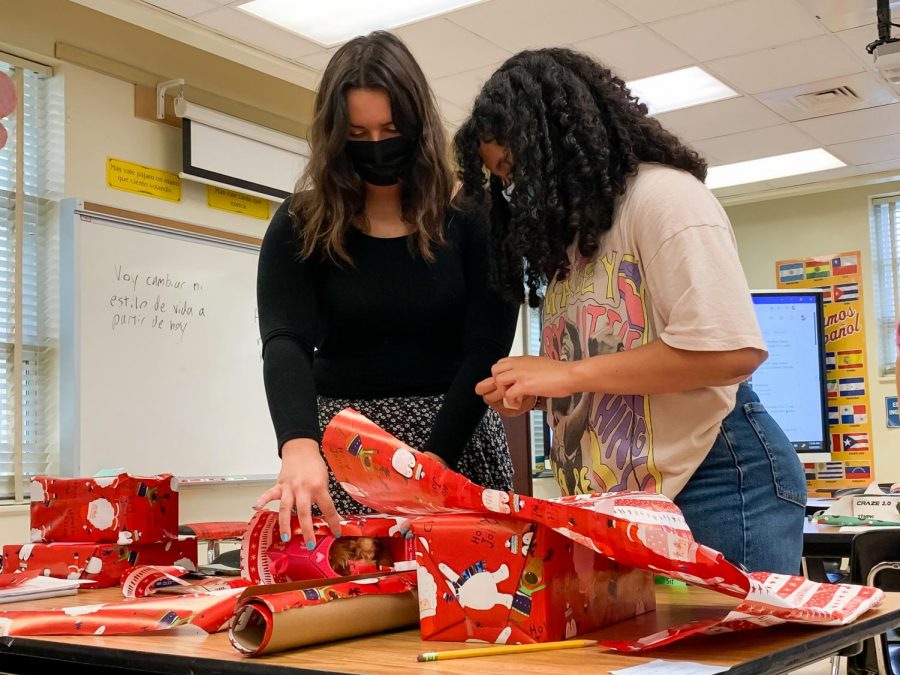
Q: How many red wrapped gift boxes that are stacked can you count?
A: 2